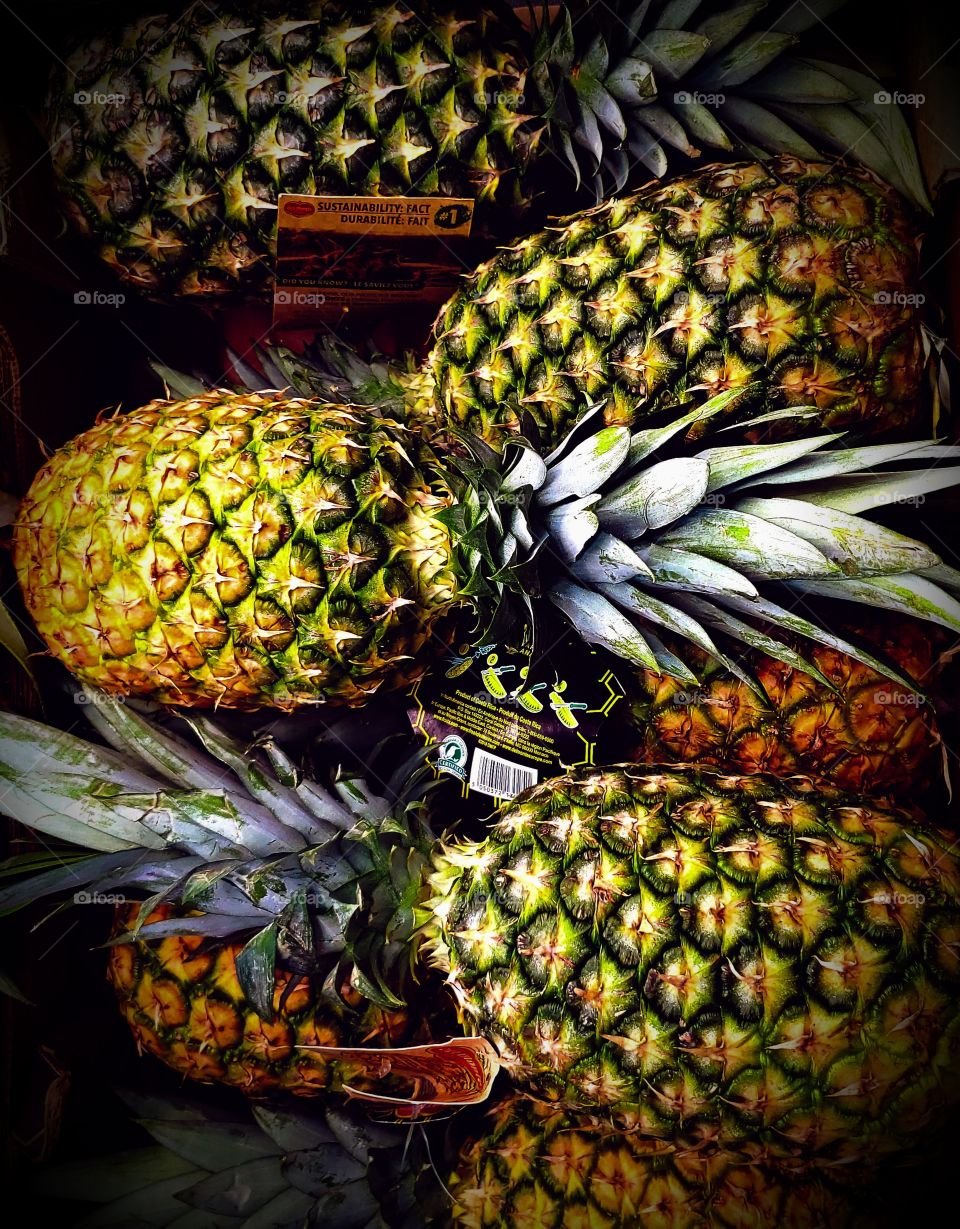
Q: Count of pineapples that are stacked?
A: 7